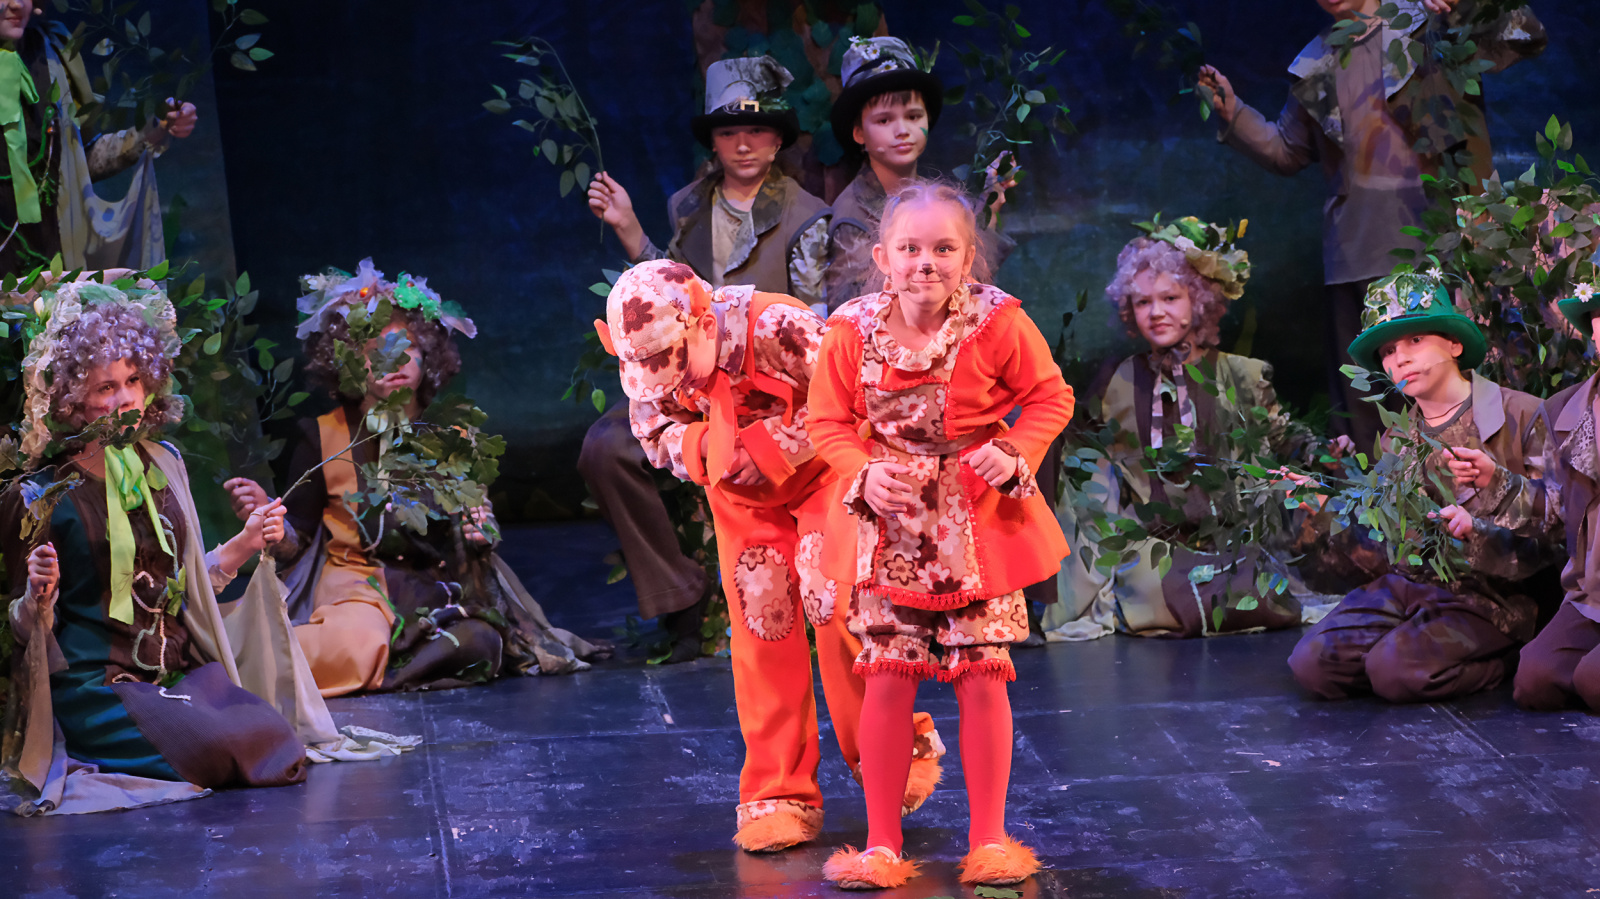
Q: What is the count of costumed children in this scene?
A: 11